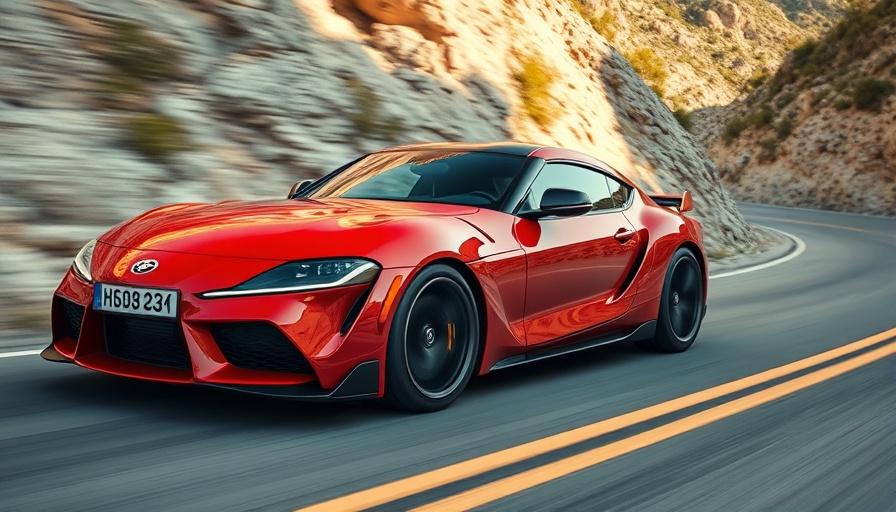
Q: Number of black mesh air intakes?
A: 3